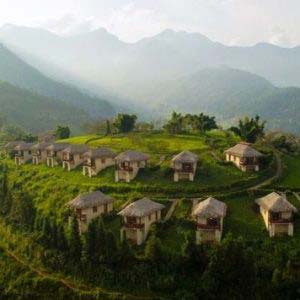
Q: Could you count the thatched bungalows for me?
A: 13